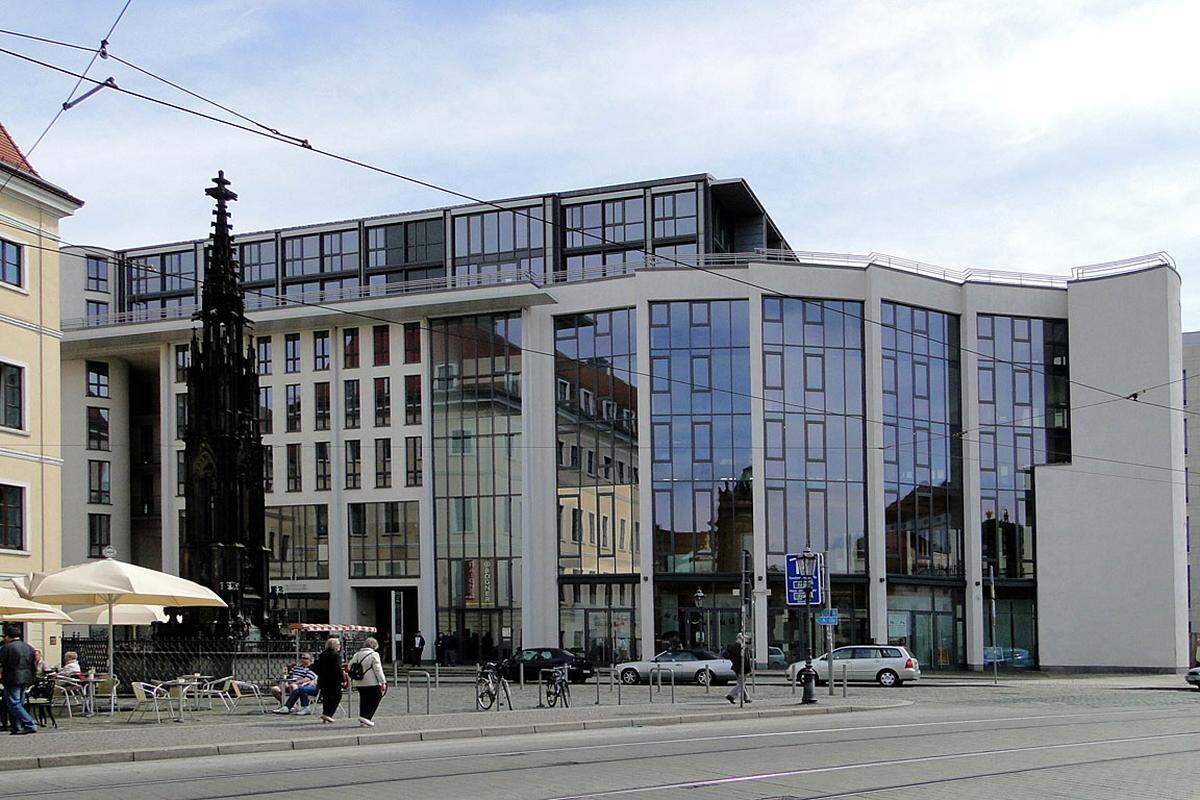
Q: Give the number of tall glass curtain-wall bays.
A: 6